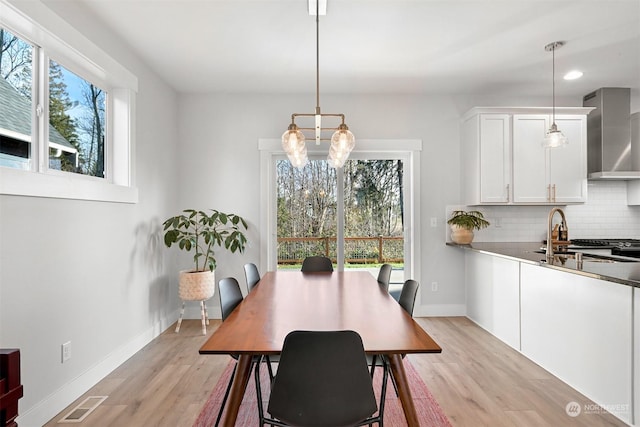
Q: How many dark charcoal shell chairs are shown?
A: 6